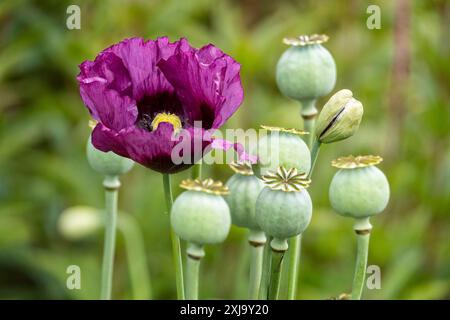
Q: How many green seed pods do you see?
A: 7